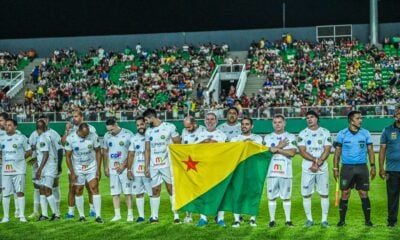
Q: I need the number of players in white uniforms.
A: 15